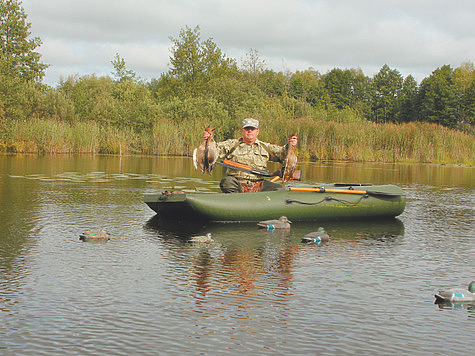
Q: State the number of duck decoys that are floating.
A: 5